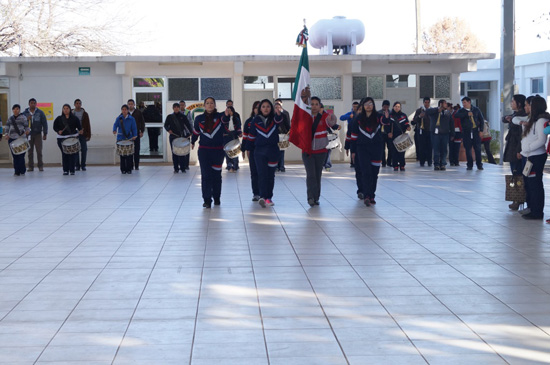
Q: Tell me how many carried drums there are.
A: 8